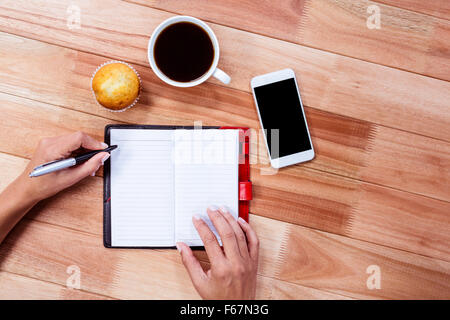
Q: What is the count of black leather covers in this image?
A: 1